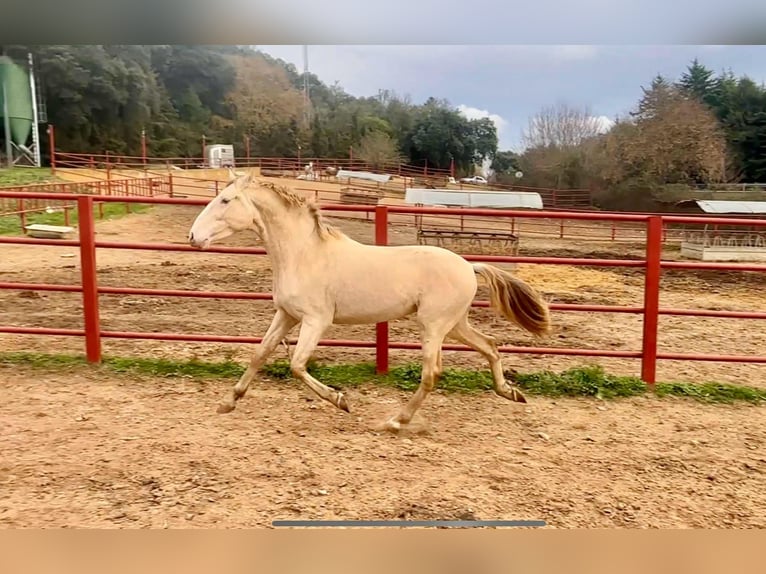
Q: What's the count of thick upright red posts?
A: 3